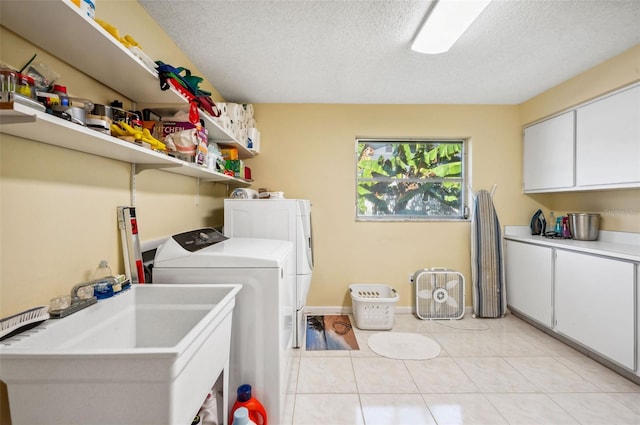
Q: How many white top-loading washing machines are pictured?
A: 1